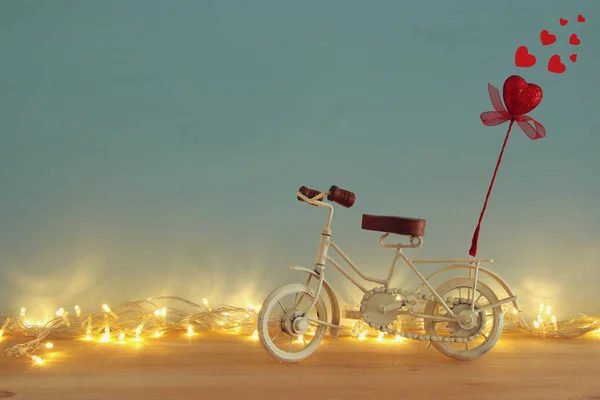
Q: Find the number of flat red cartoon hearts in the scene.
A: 7